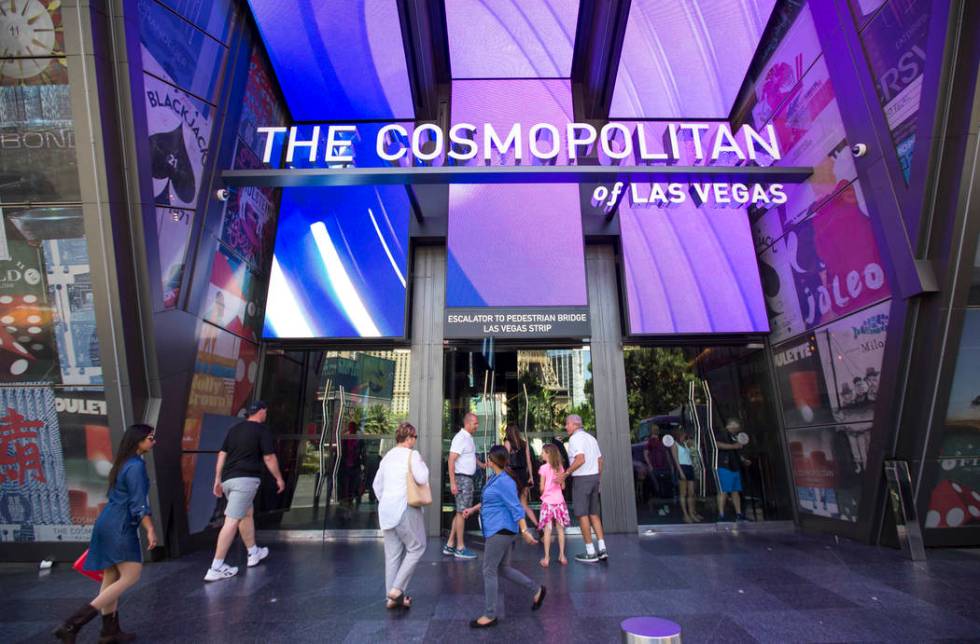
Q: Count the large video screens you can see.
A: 6